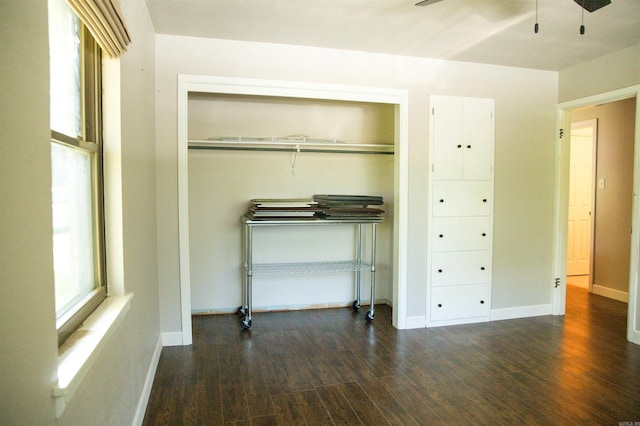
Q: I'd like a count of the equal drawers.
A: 4